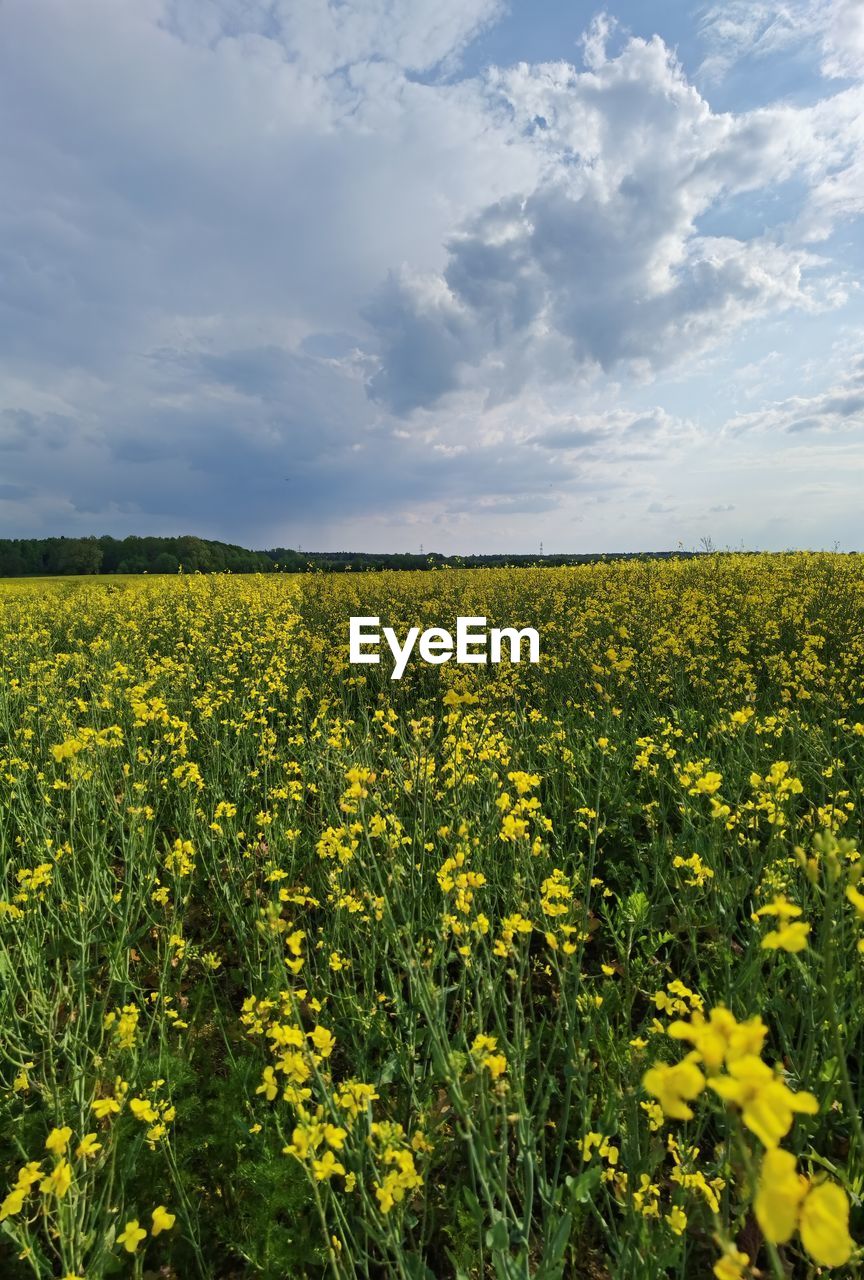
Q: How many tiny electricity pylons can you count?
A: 3